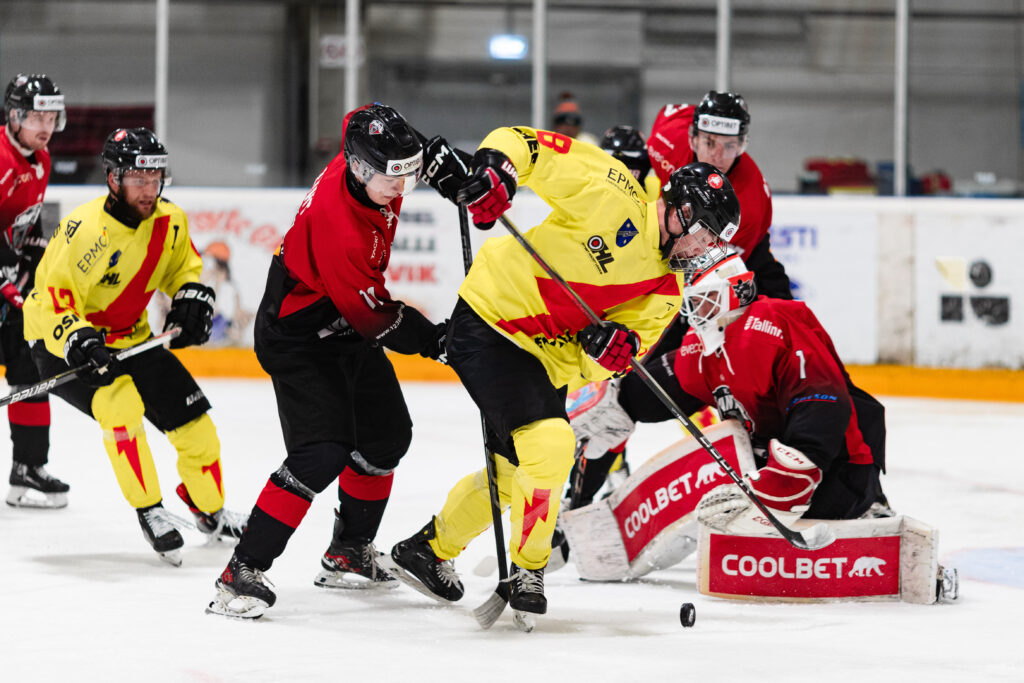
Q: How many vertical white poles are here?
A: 5